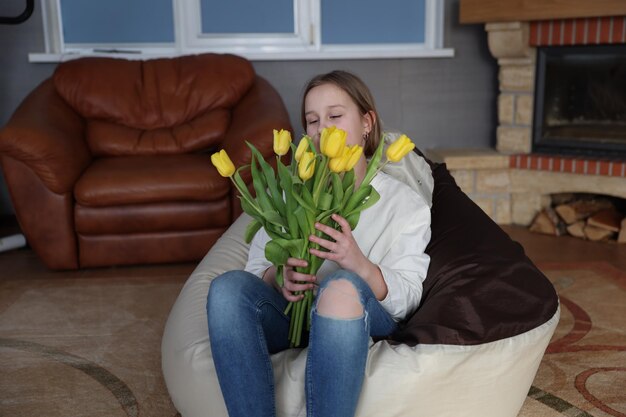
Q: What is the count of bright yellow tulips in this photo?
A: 8